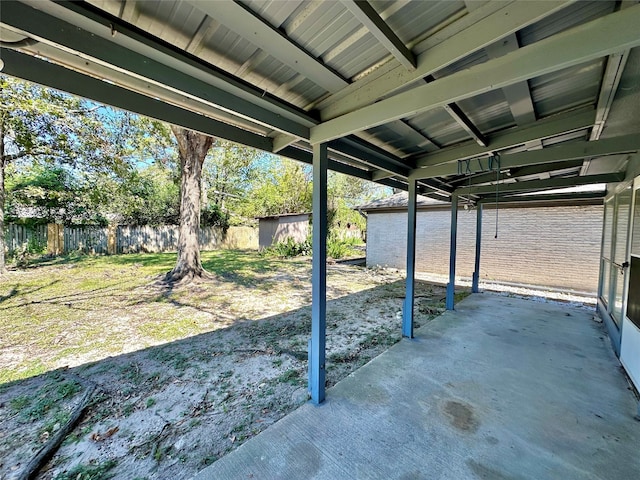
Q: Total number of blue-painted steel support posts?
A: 4